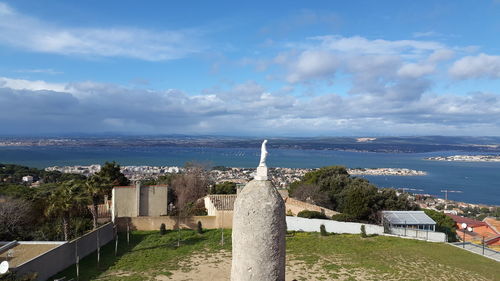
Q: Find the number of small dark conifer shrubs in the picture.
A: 4